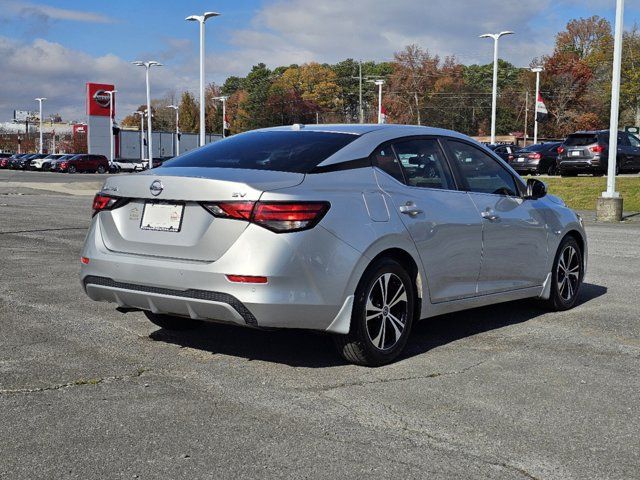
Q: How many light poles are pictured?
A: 11